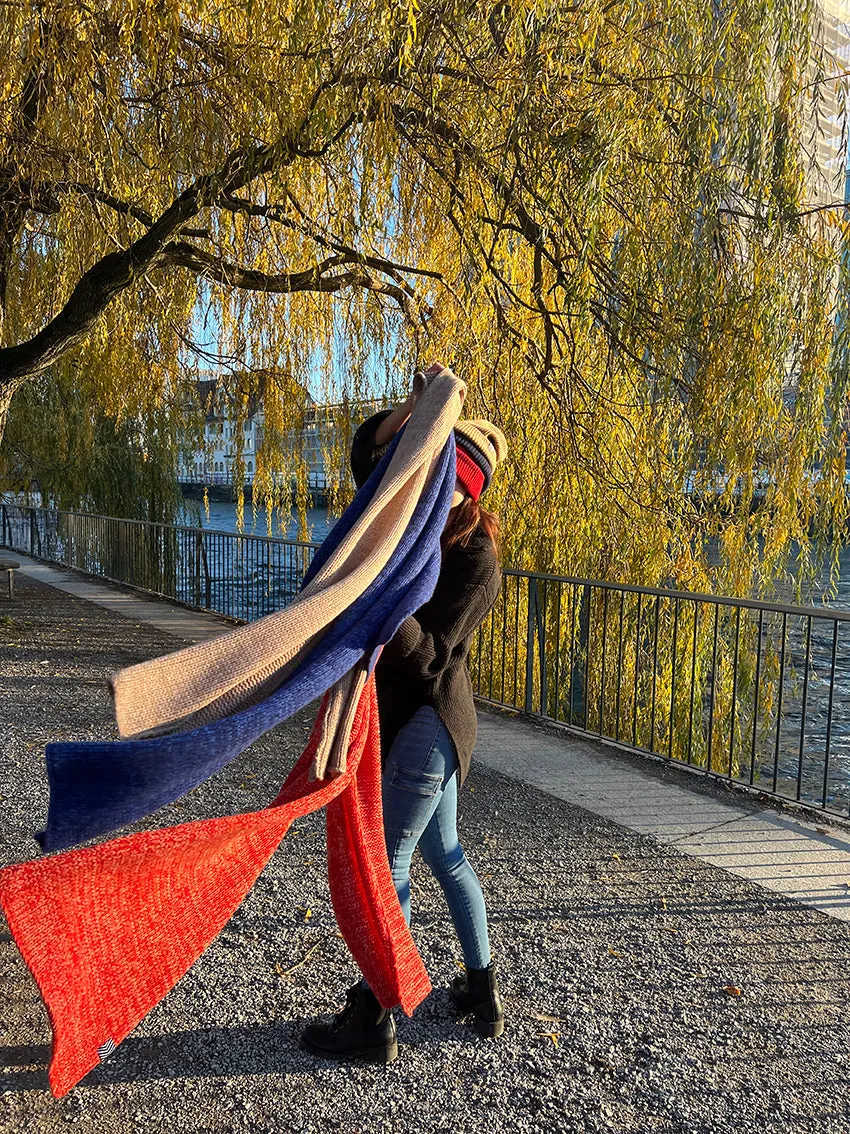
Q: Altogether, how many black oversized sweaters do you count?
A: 1